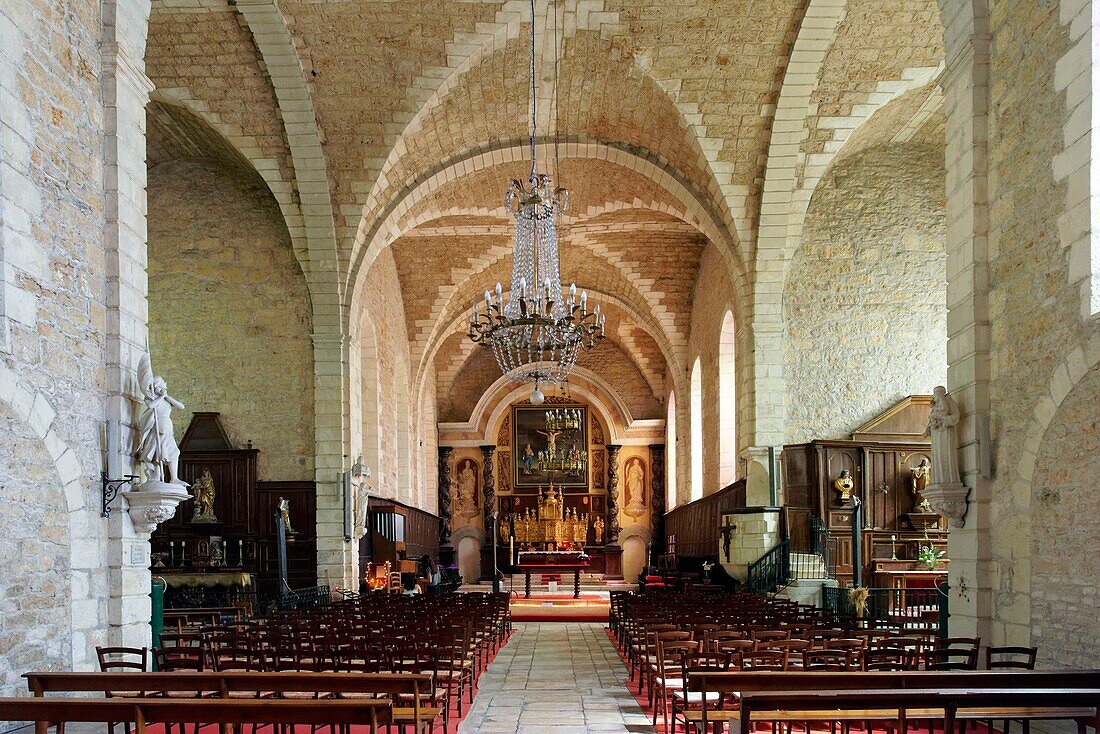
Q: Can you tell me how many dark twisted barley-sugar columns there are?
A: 4